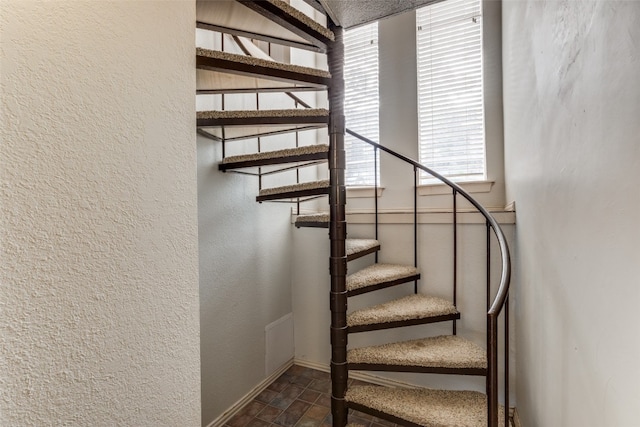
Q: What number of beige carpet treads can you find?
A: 11